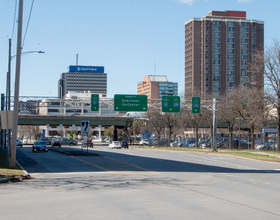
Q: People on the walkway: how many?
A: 0